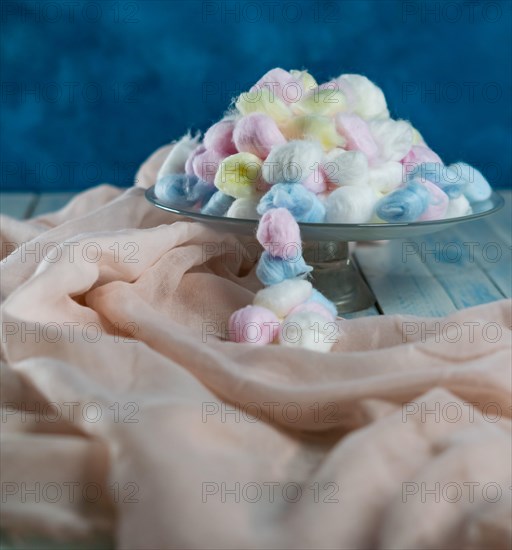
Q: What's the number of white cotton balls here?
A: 11